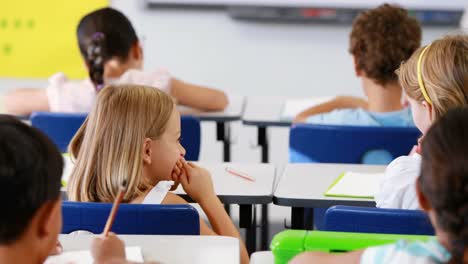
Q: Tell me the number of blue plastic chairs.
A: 4